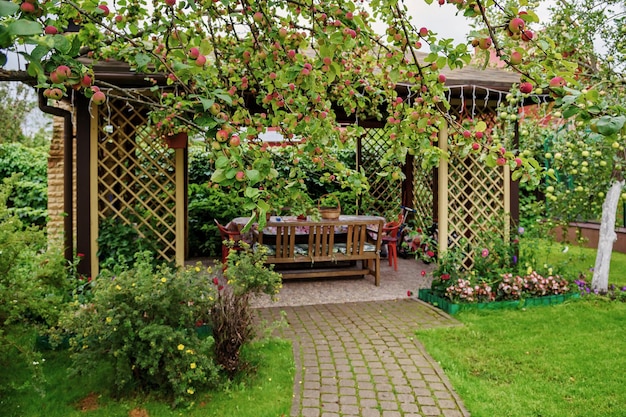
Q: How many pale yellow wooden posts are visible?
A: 4